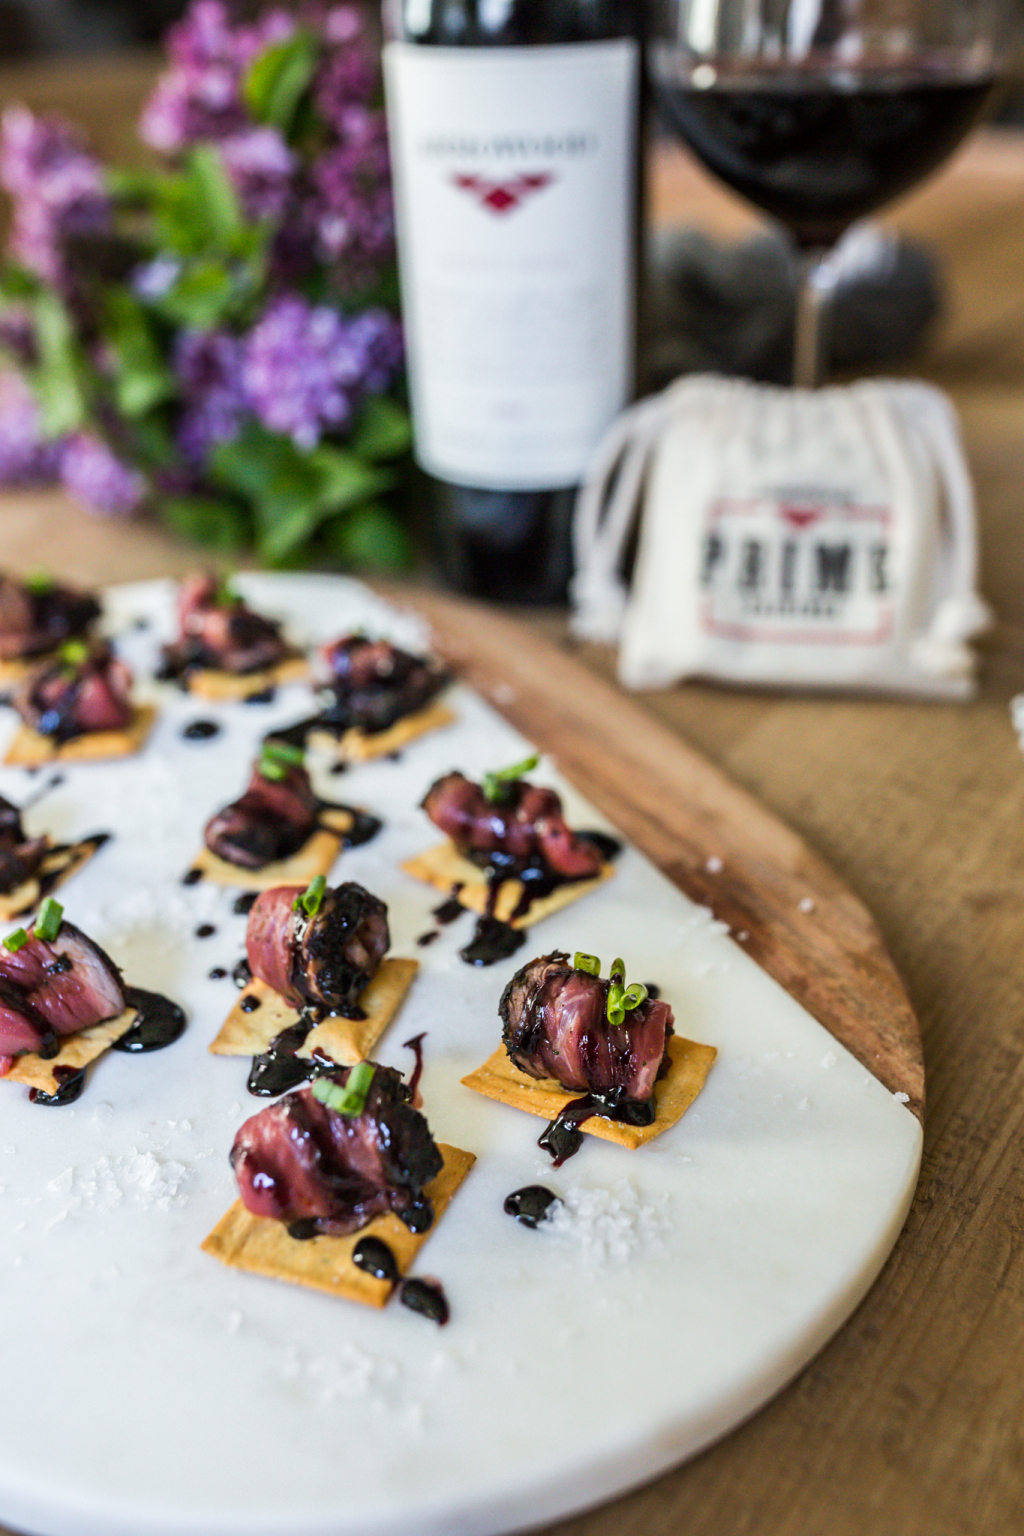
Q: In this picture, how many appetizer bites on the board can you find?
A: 11